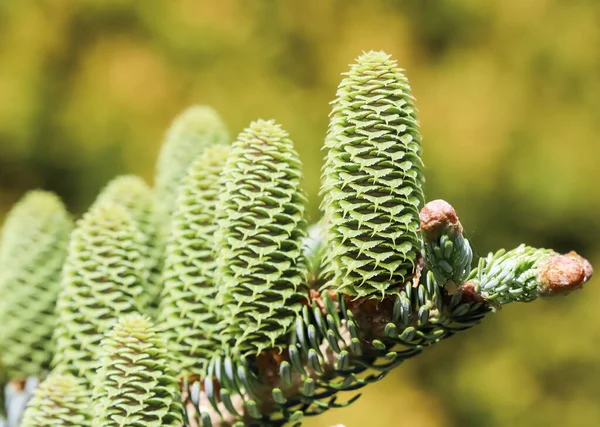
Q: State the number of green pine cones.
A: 9